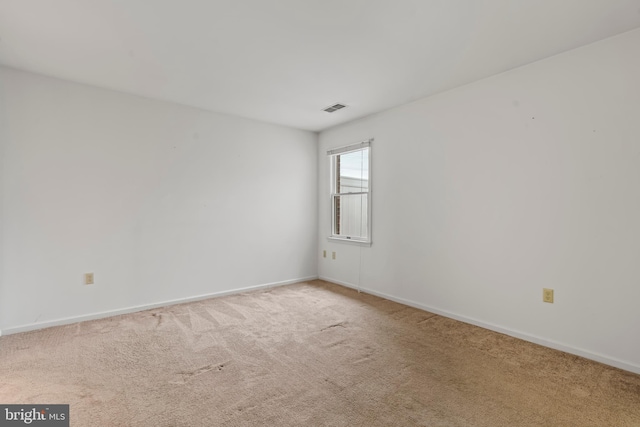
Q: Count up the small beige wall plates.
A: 4